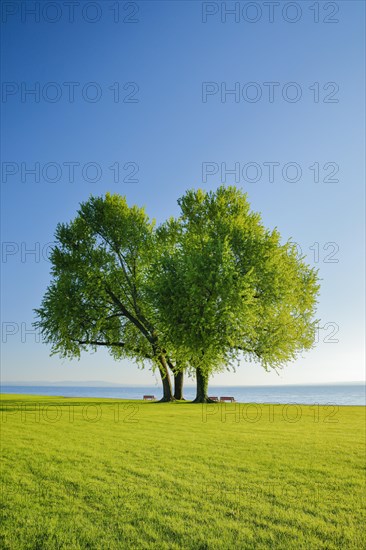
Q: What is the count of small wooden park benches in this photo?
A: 3